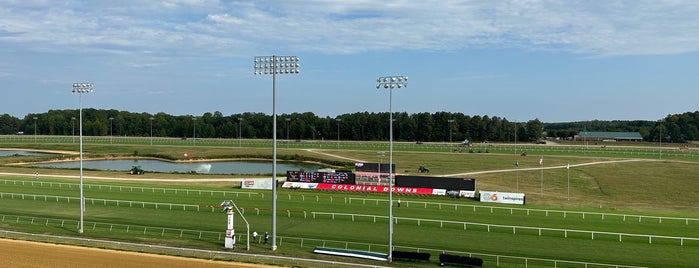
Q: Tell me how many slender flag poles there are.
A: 3